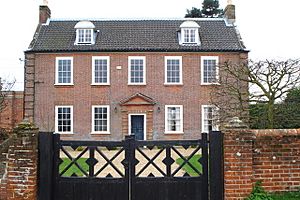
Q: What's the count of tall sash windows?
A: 9